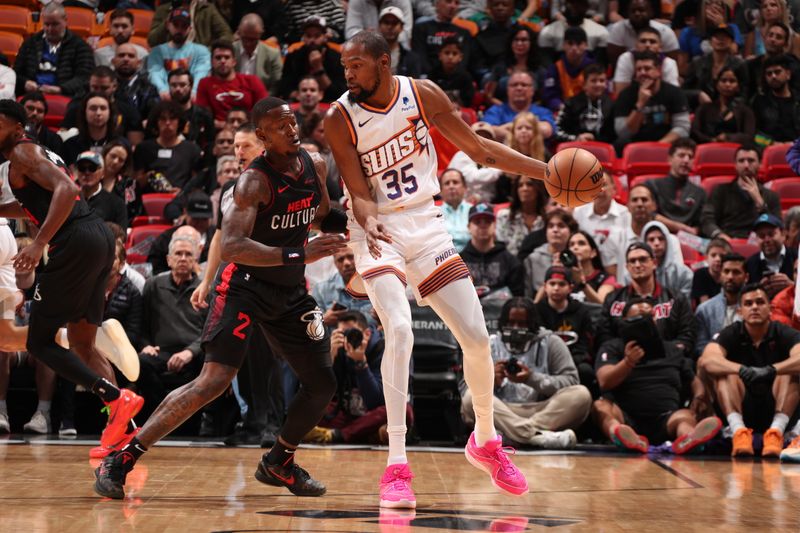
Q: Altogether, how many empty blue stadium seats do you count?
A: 0